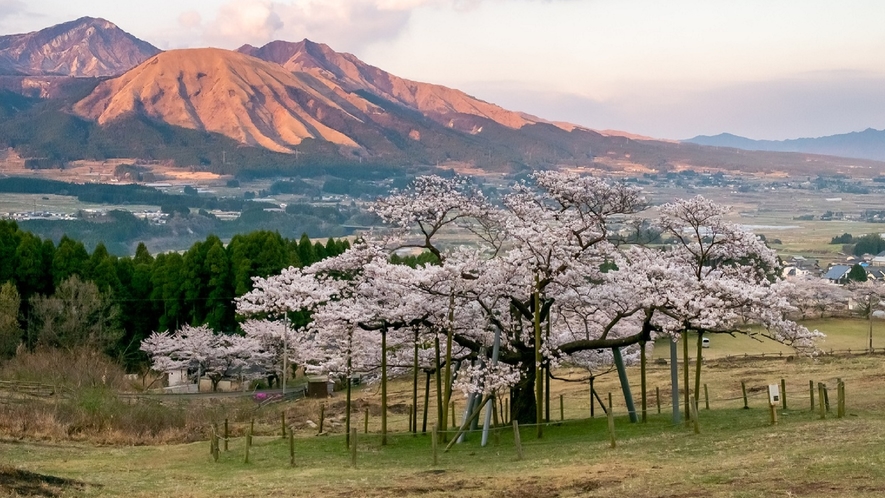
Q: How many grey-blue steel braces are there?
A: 5